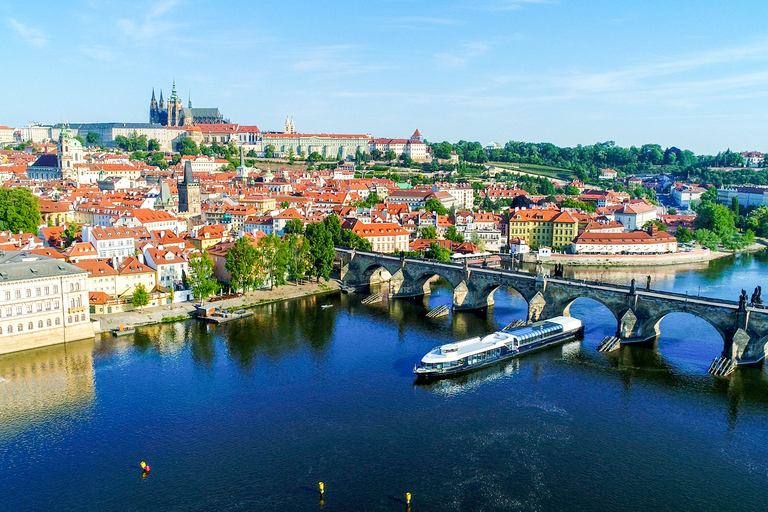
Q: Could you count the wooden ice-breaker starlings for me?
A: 5